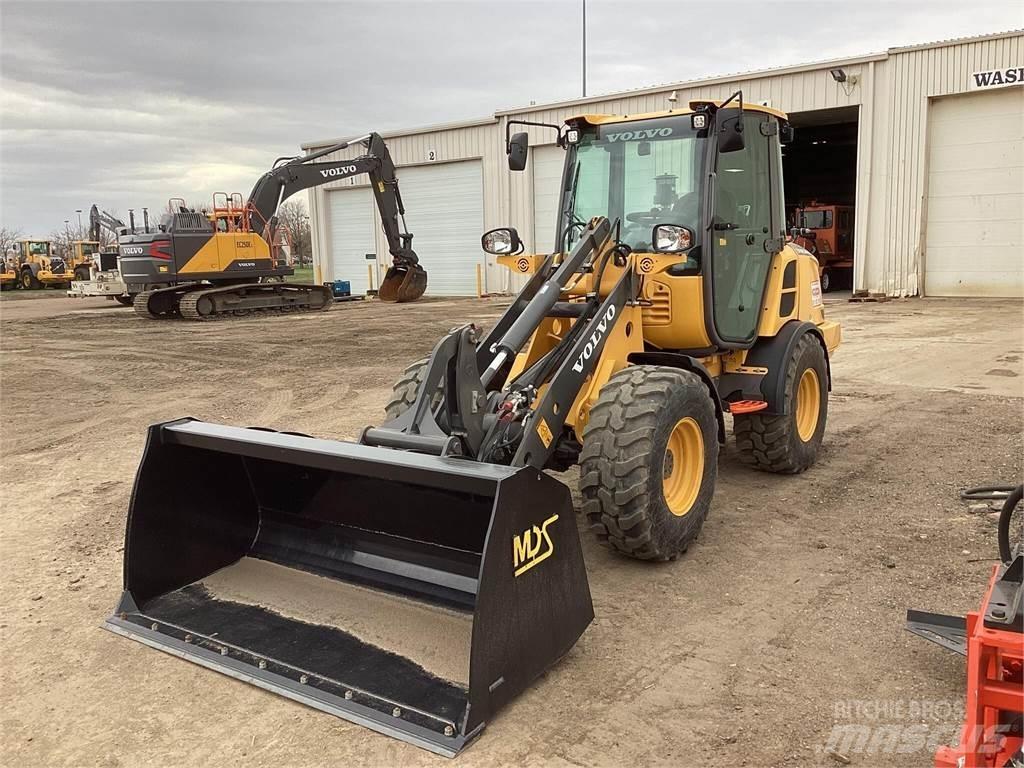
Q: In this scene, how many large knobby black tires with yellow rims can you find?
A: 2